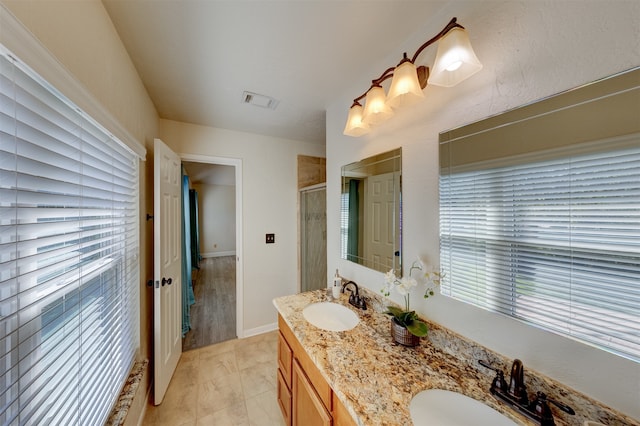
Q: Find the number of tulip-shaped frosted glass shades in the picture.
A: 4